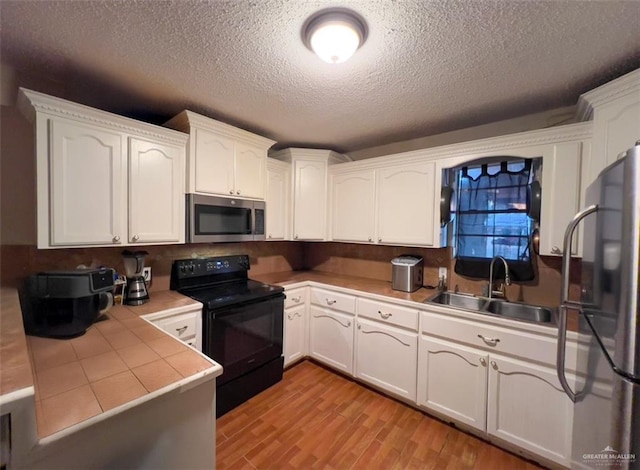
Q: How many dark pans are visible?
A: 2